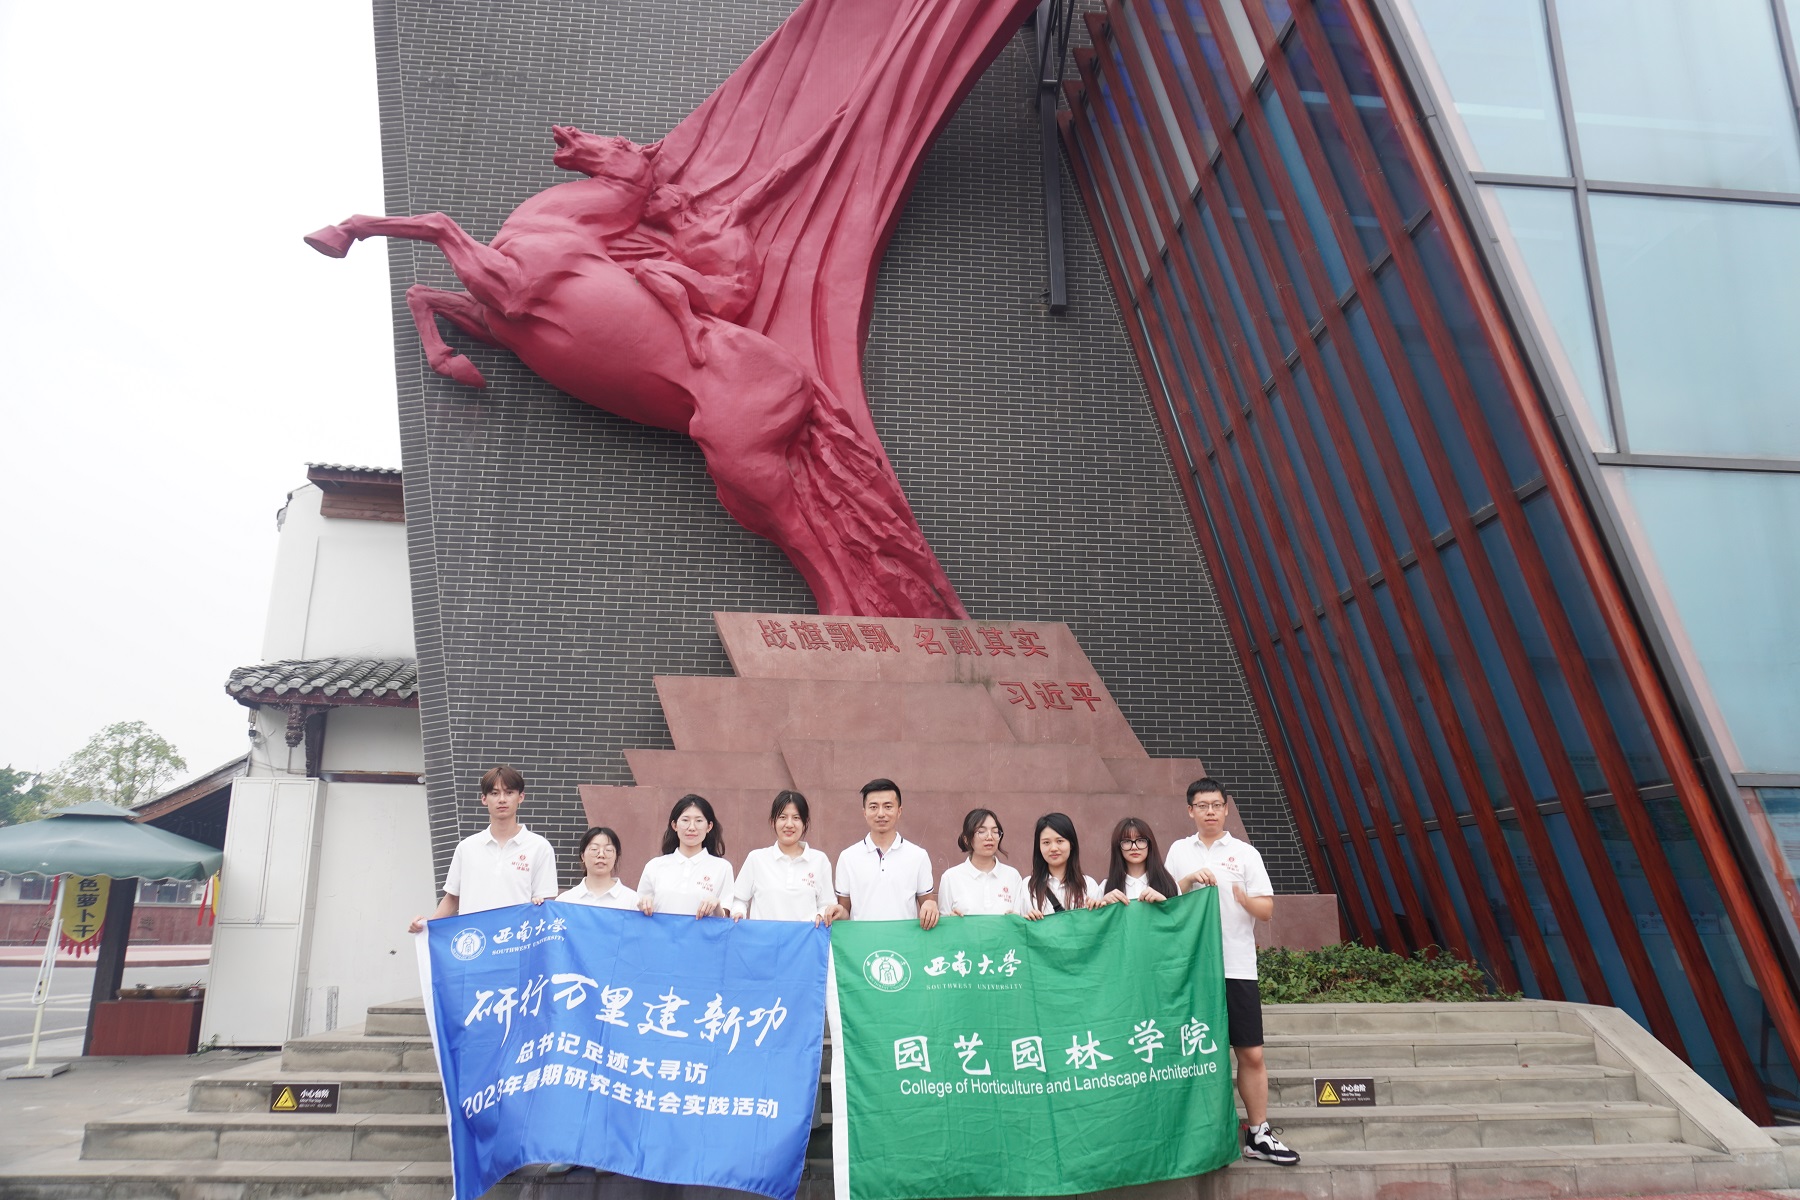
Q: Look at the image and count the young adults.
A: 9